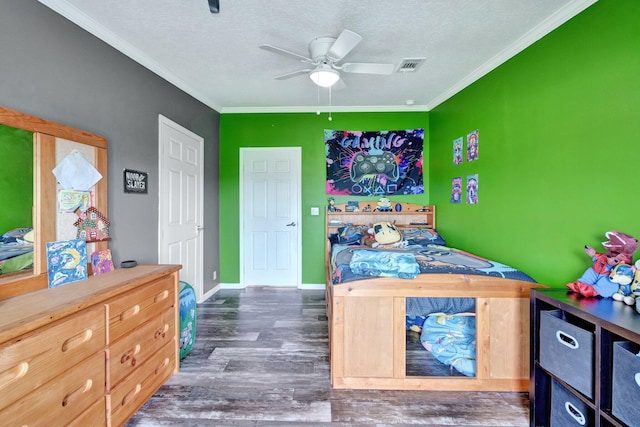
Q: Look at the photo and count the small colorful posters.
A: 4